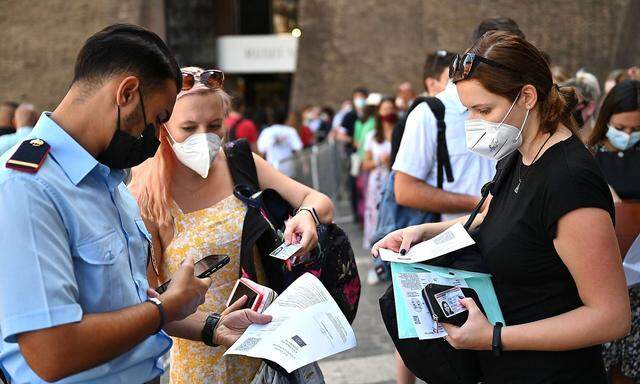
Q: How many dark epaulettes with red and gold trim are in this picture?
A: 1